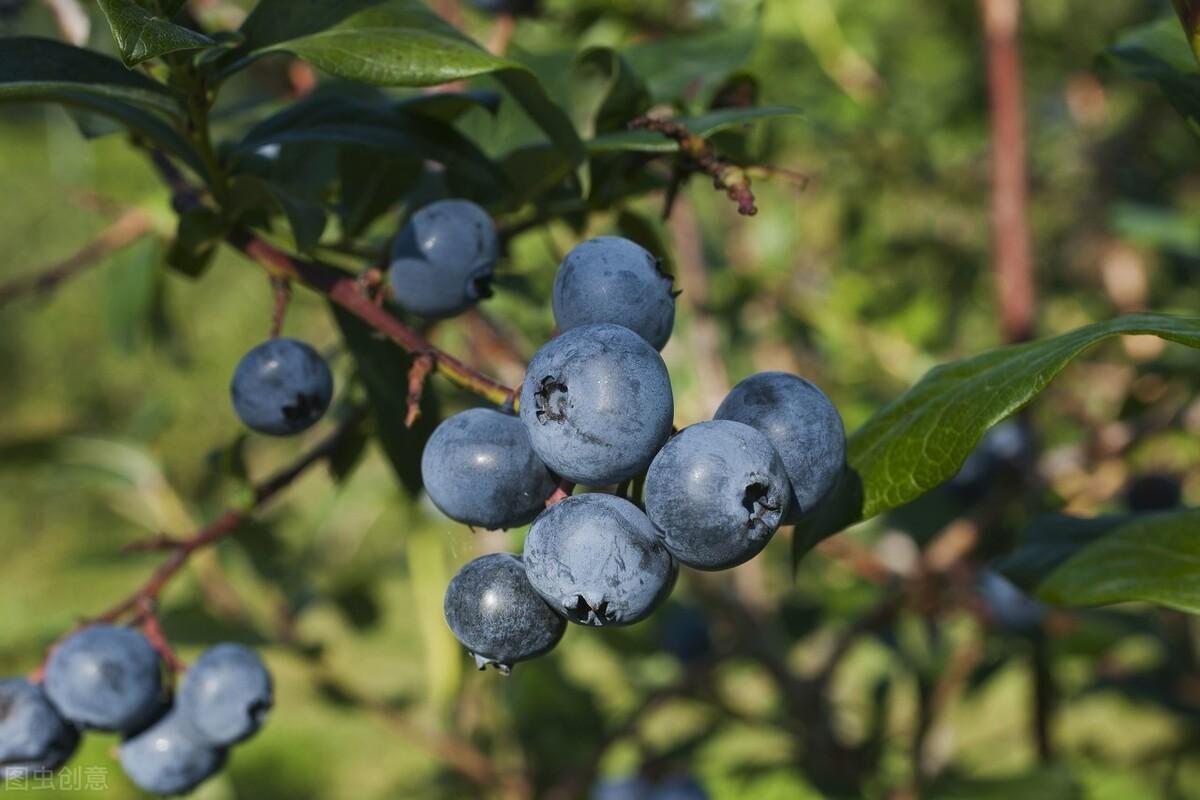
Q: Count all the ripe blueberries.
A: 13